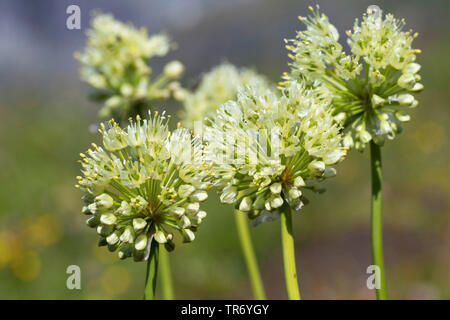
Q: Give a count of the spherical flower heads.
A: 5